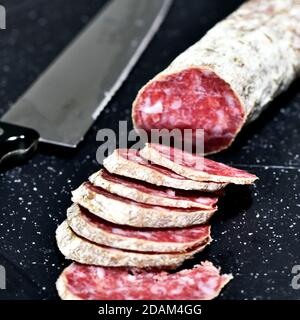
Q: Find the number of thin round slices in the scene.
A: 7